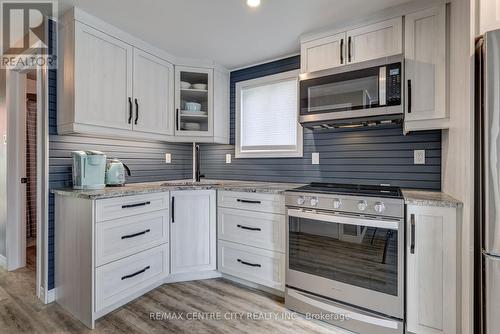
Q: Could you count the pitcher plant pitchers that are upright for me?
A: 0